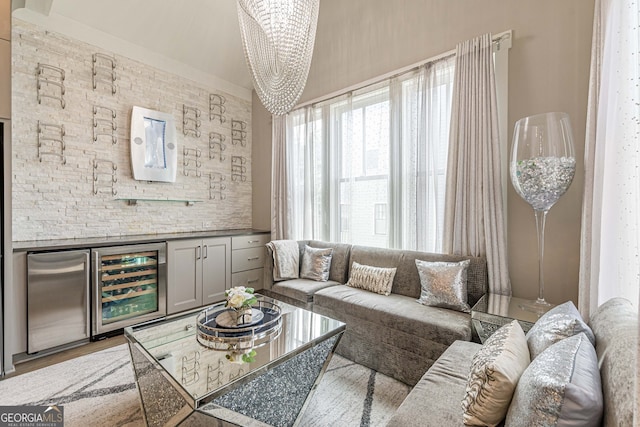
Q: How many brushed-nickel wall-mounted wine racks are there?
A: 12